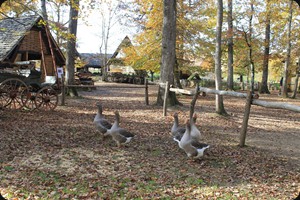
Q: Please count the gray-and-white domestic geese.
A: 5